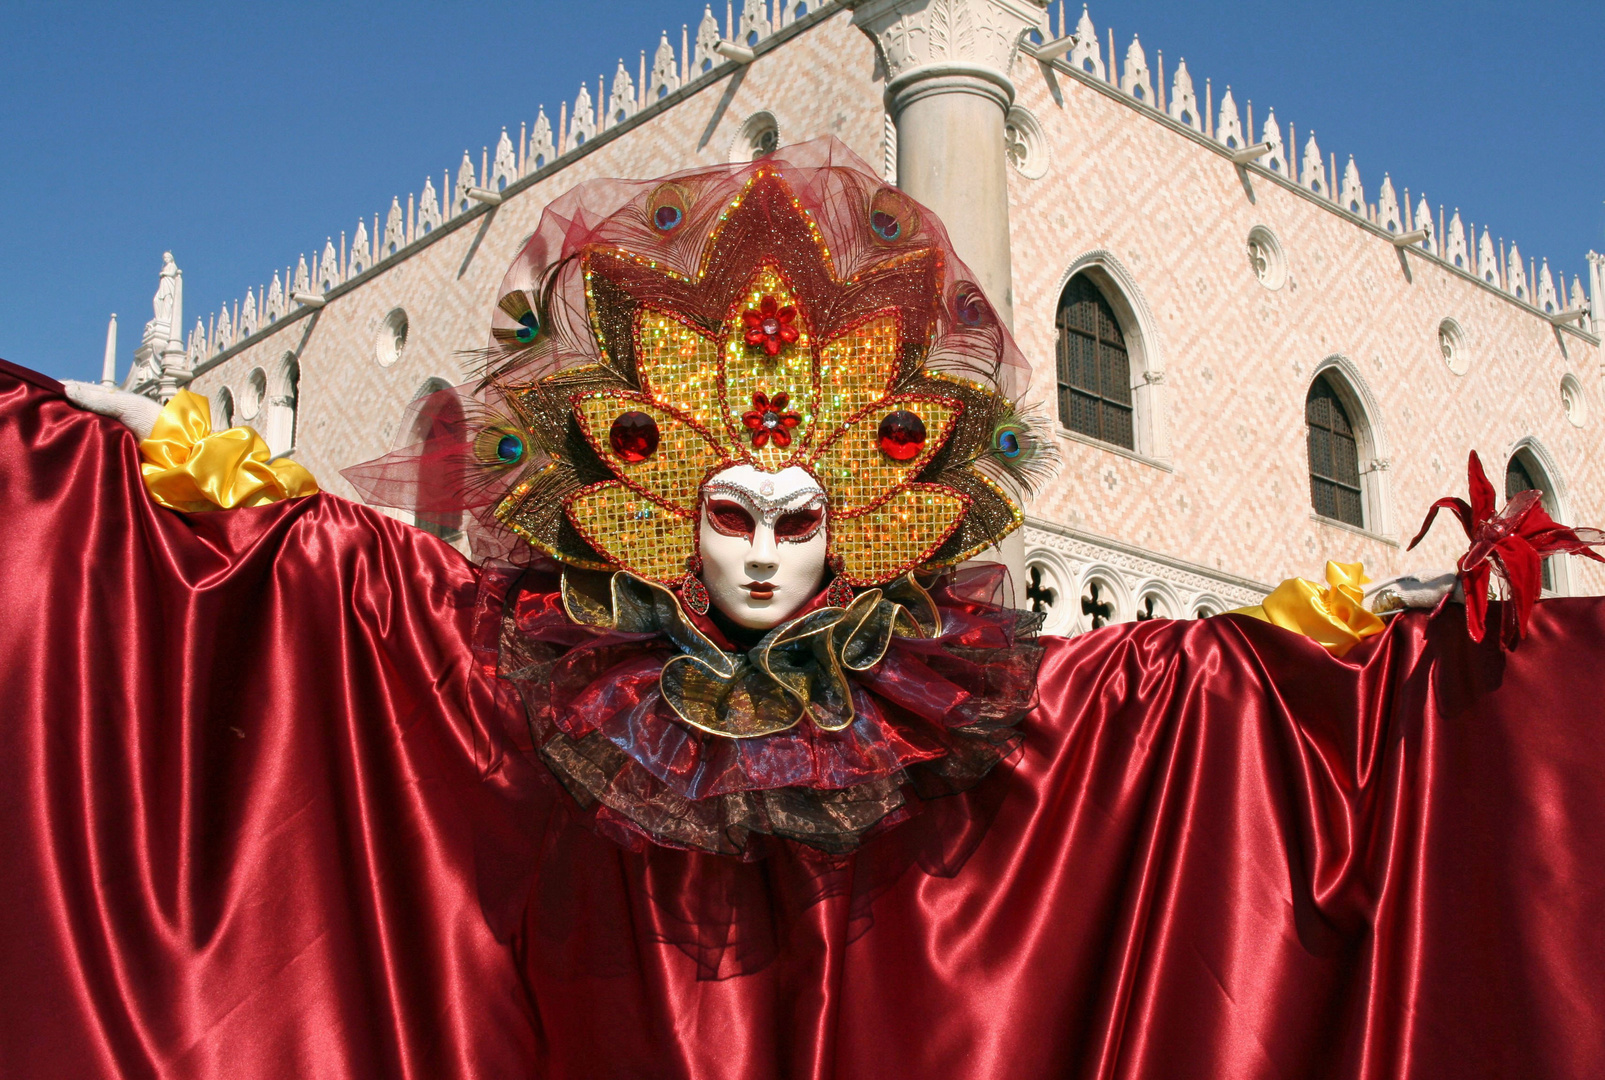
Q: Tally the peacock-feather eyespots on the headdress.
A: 6